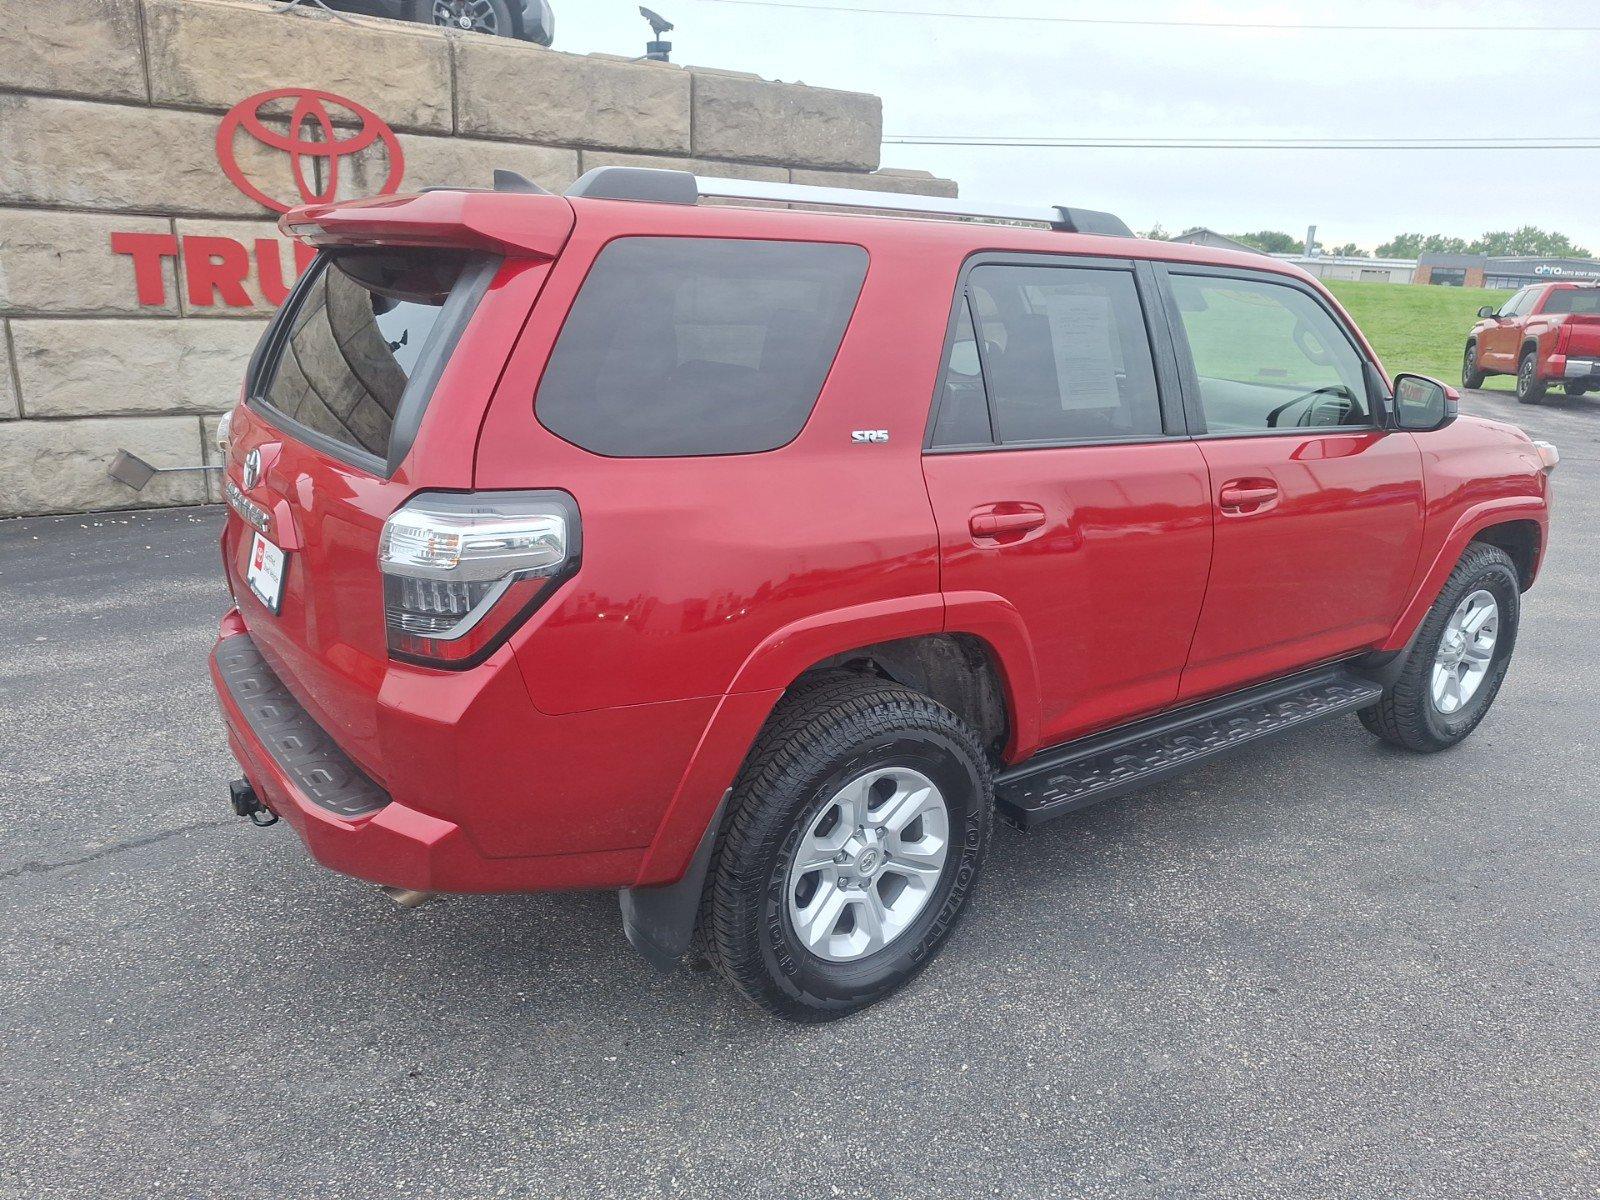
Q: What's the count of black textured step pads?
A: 2